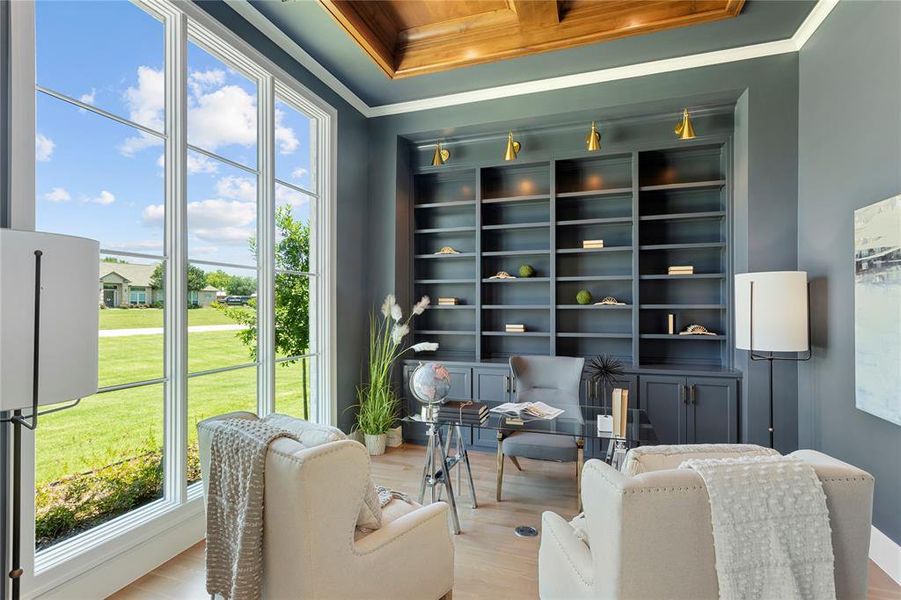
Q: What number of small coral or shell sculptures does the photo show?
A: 4